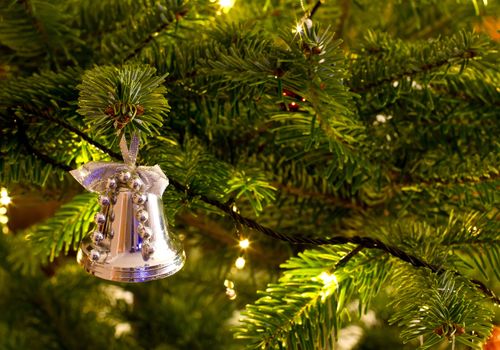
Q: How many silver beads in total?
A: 11